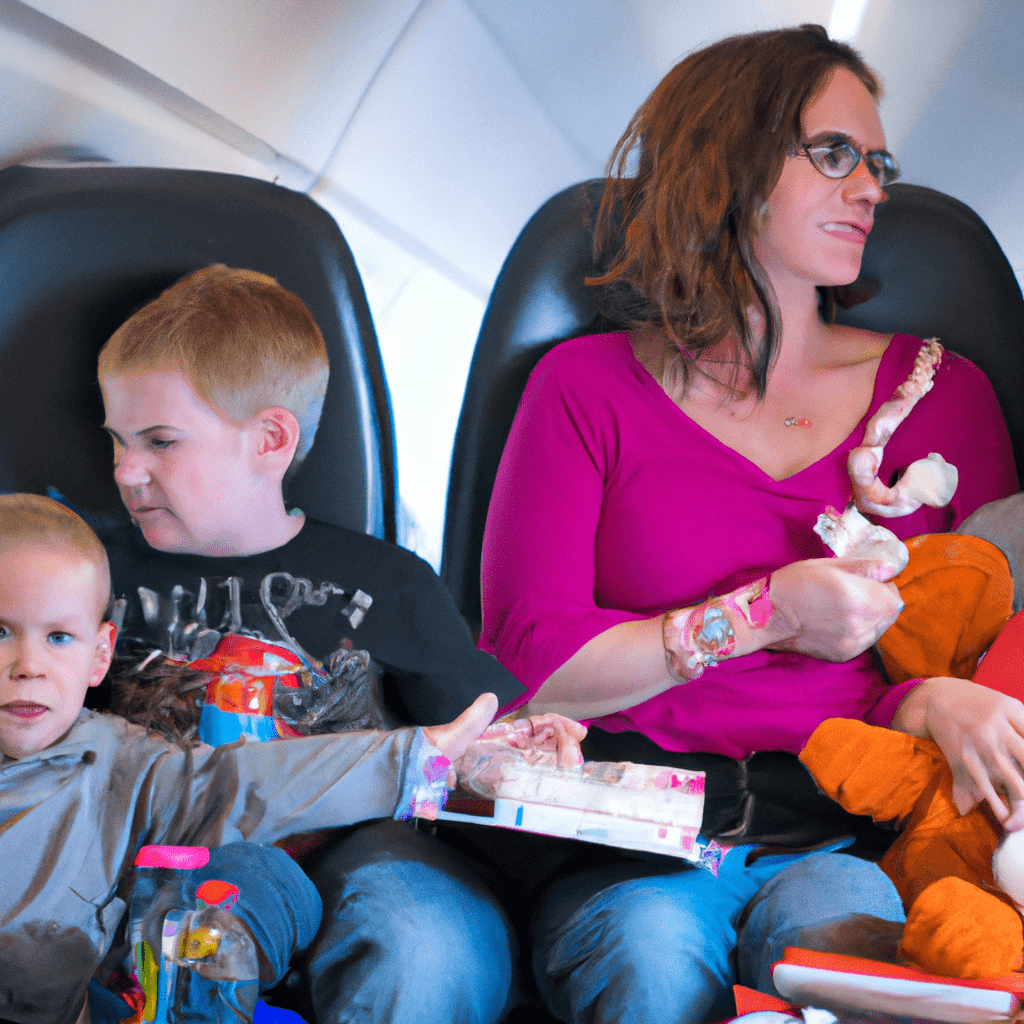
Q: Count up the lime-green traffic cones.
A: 0